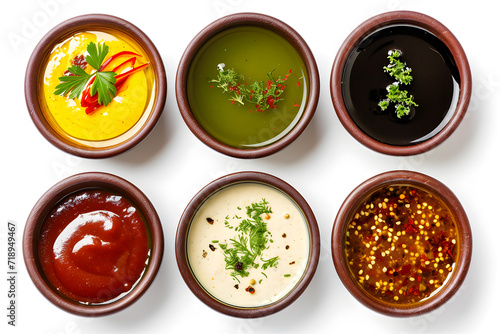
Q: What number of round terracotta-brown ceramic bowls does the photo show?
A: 6